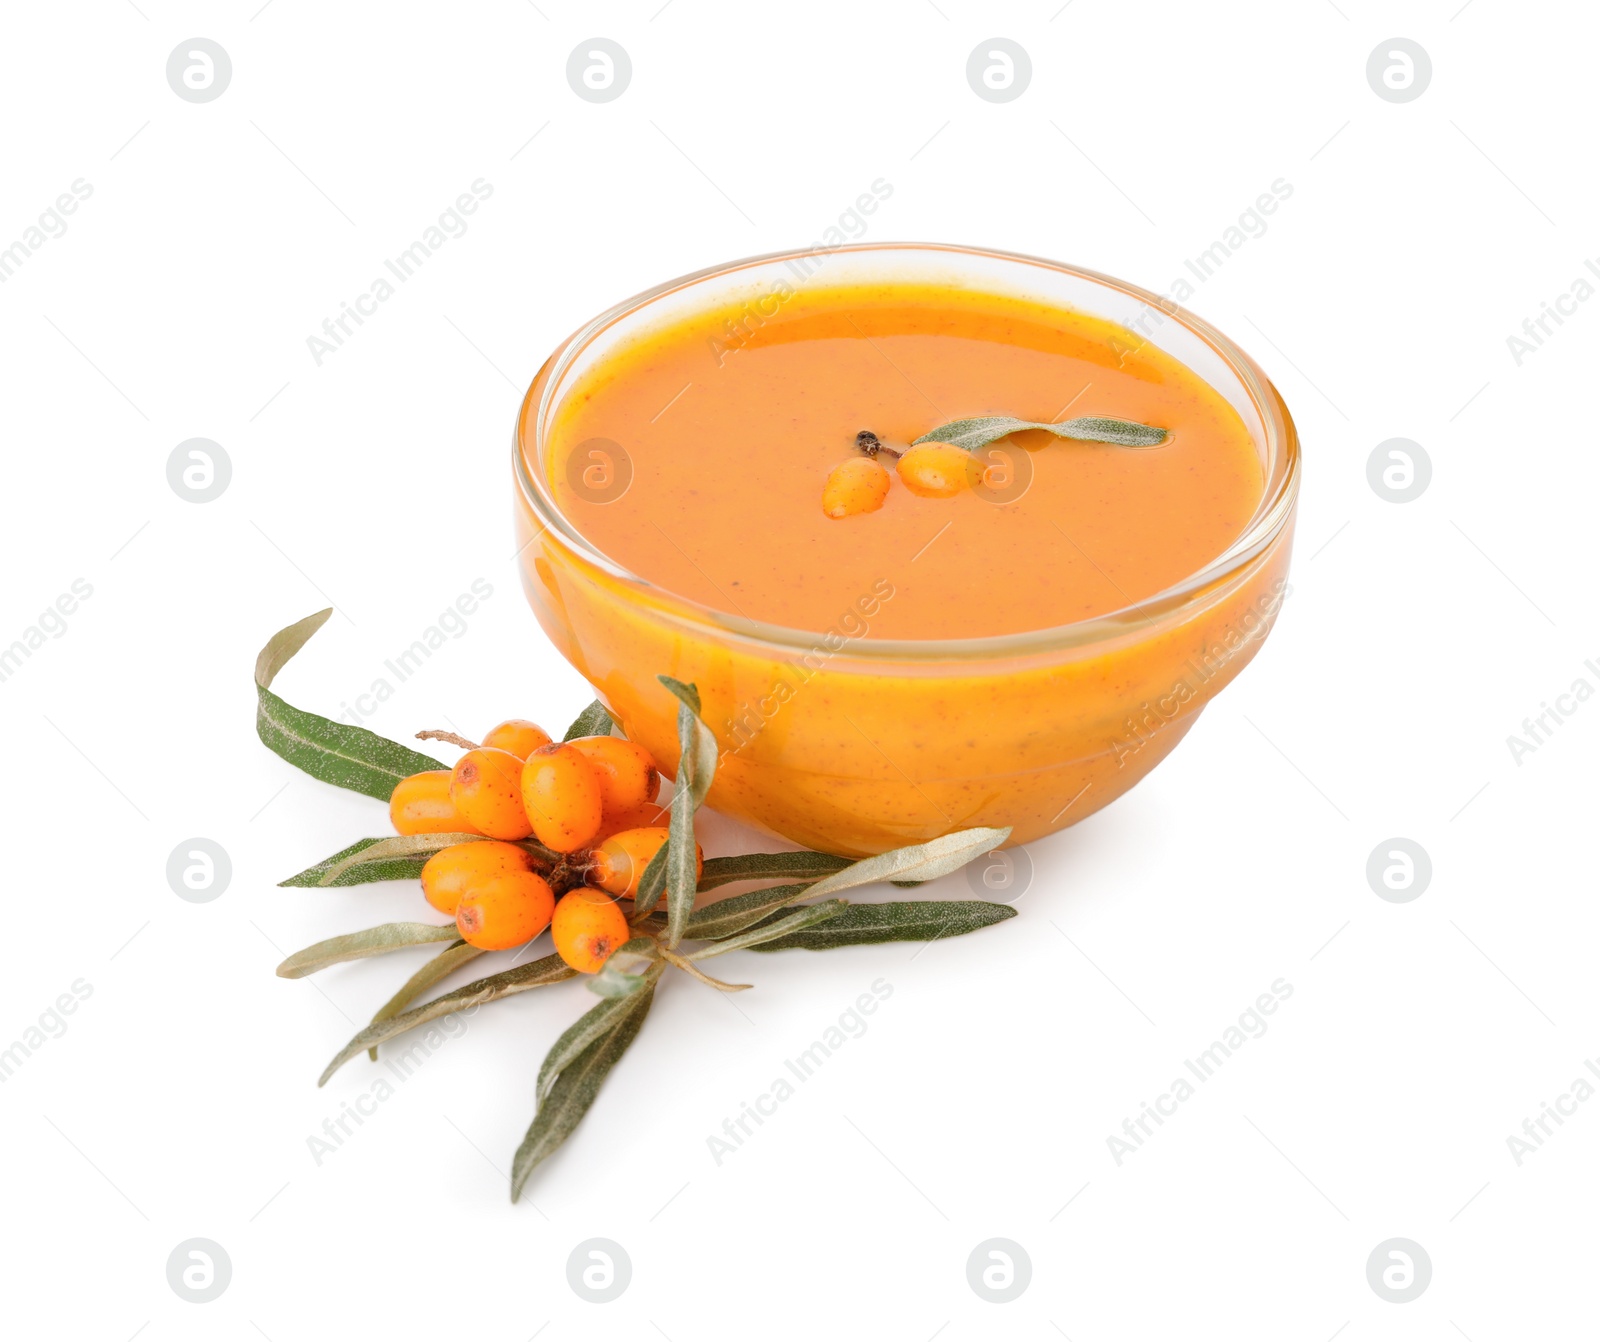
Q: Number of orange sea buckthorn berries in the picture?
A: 12